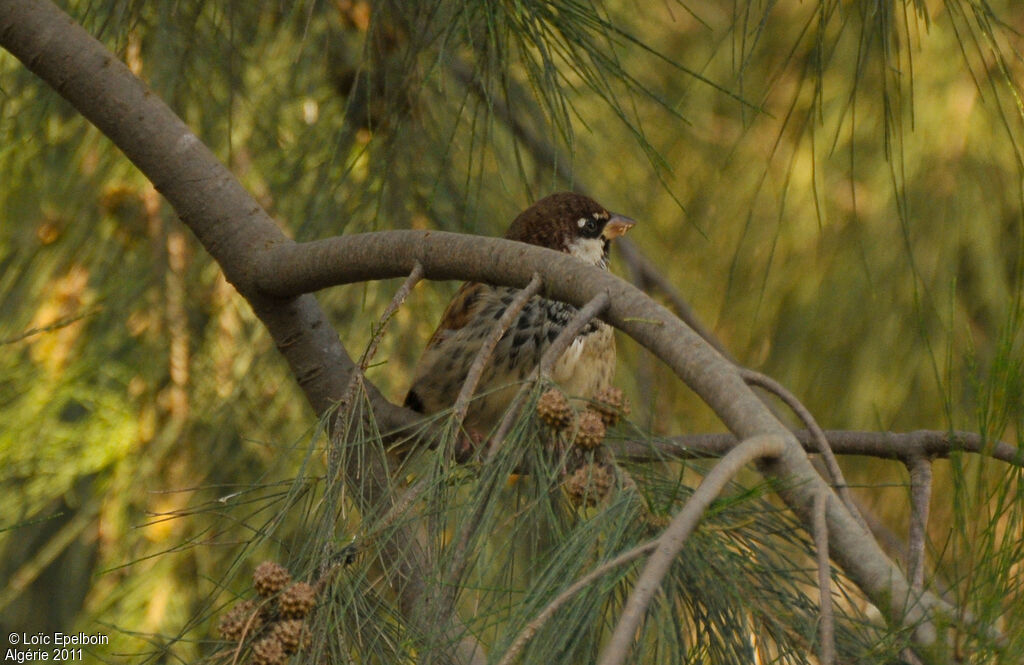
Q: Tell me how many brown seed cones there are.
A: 9